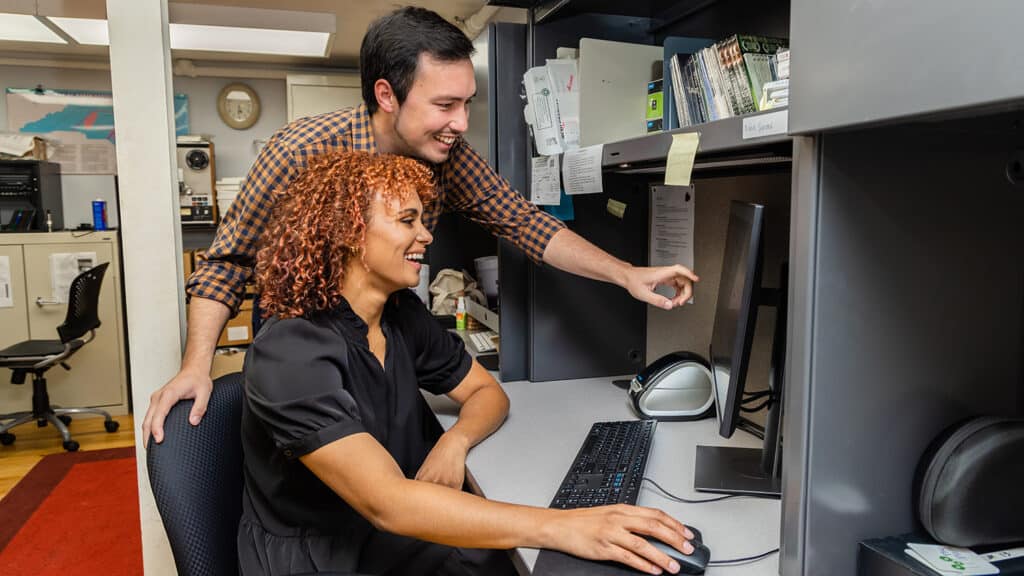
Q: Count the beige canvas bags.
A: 1